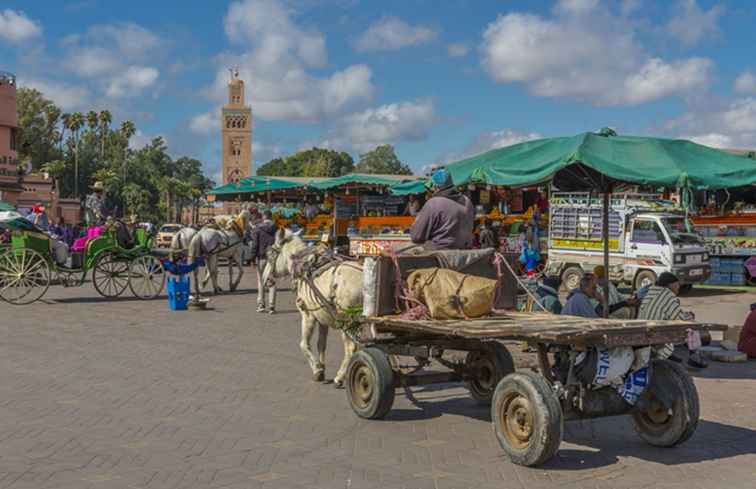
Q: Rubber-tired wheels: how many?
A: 6